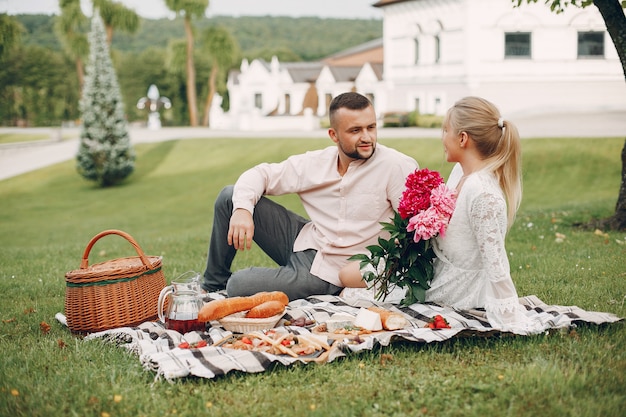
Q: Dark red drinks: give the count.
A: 1